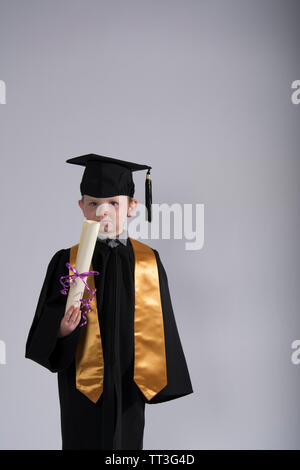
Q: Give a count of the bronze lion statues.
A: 0